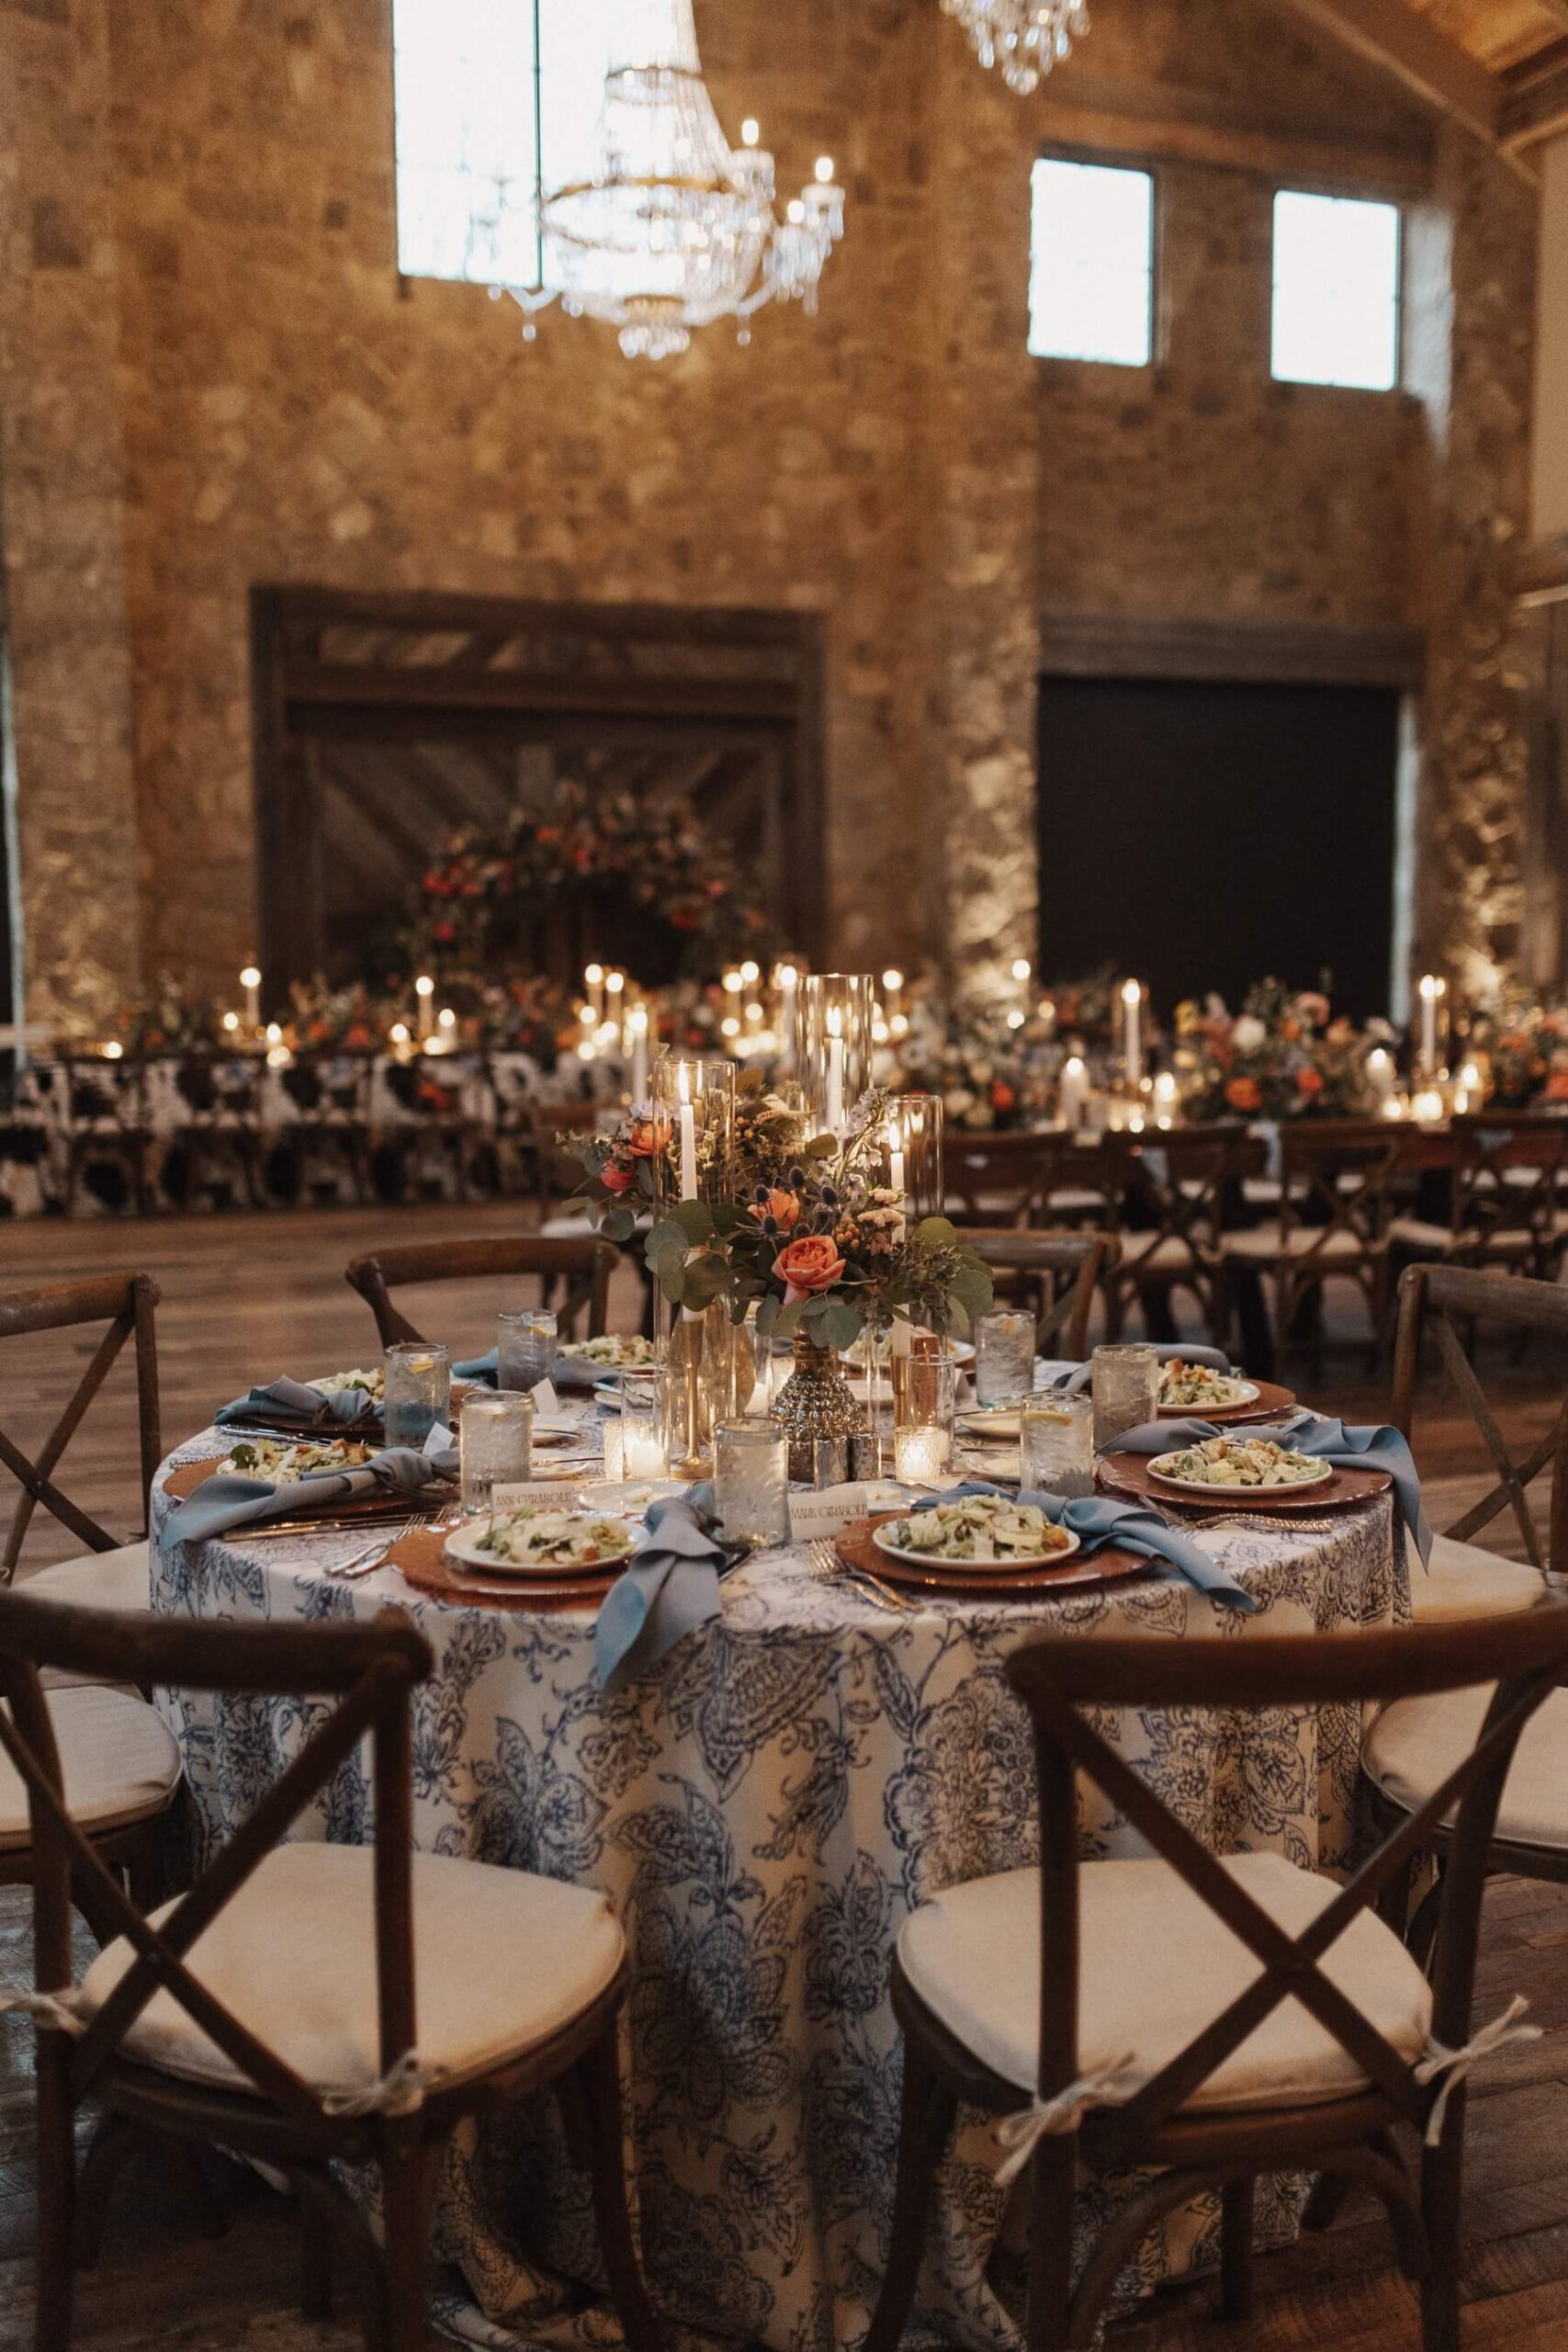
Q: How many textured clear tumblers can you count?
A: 7